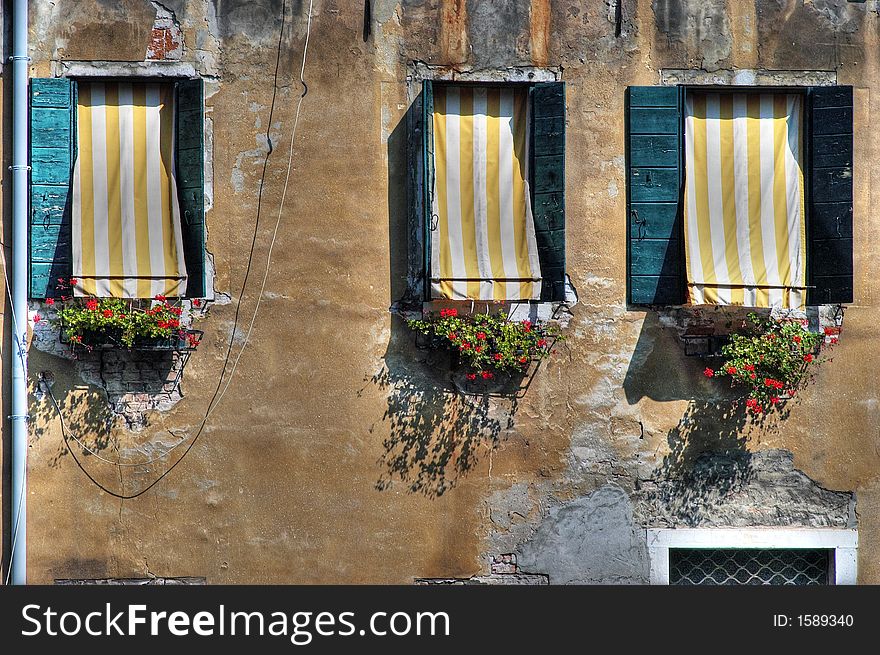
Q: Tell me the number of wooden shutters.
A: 6